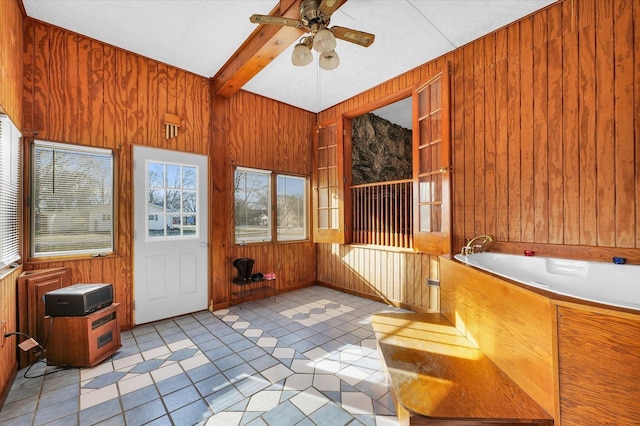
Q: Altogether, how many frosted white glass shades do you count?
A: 3